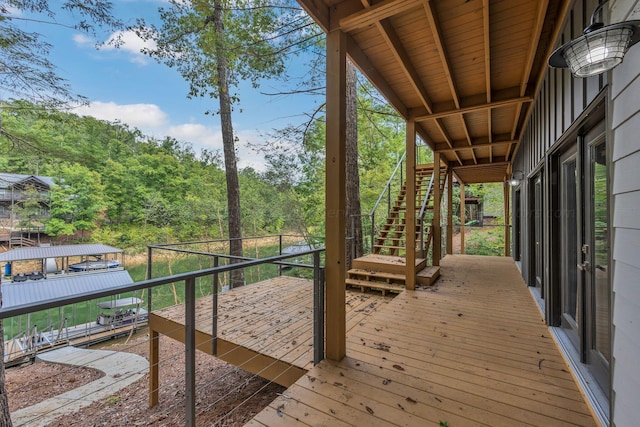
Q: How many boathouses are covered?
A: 2